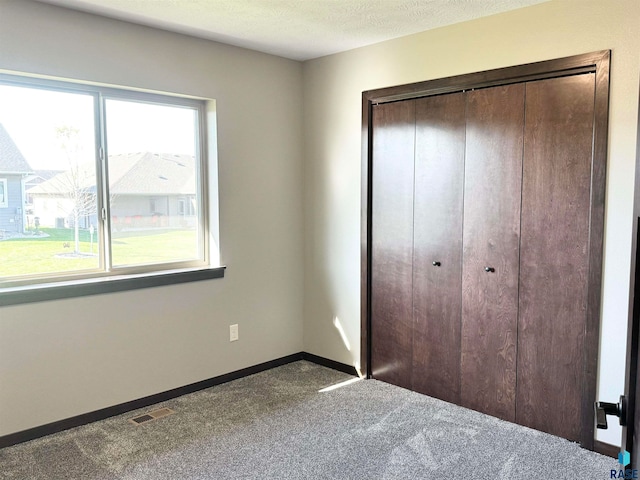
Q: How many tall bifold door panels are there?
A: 4